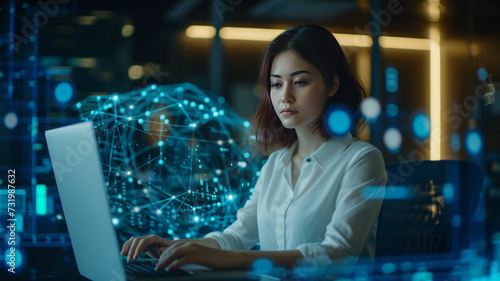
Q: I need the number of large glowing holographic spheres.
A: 1